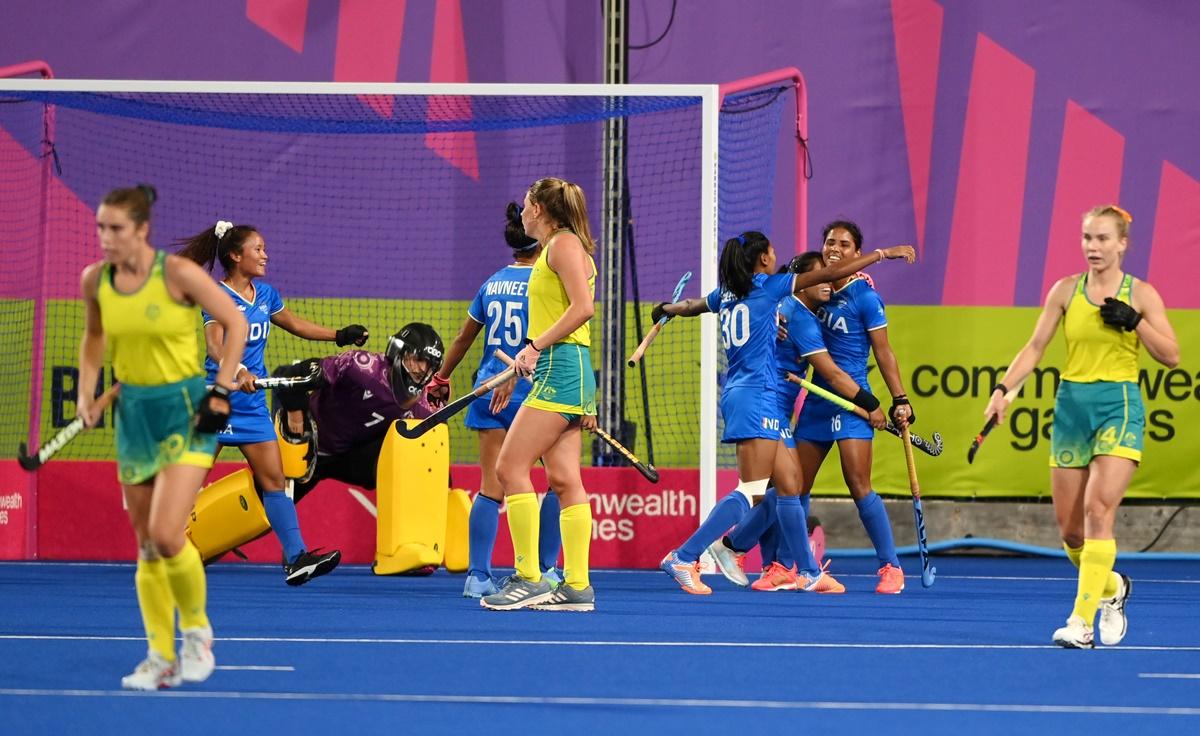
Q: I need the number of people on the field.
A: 9